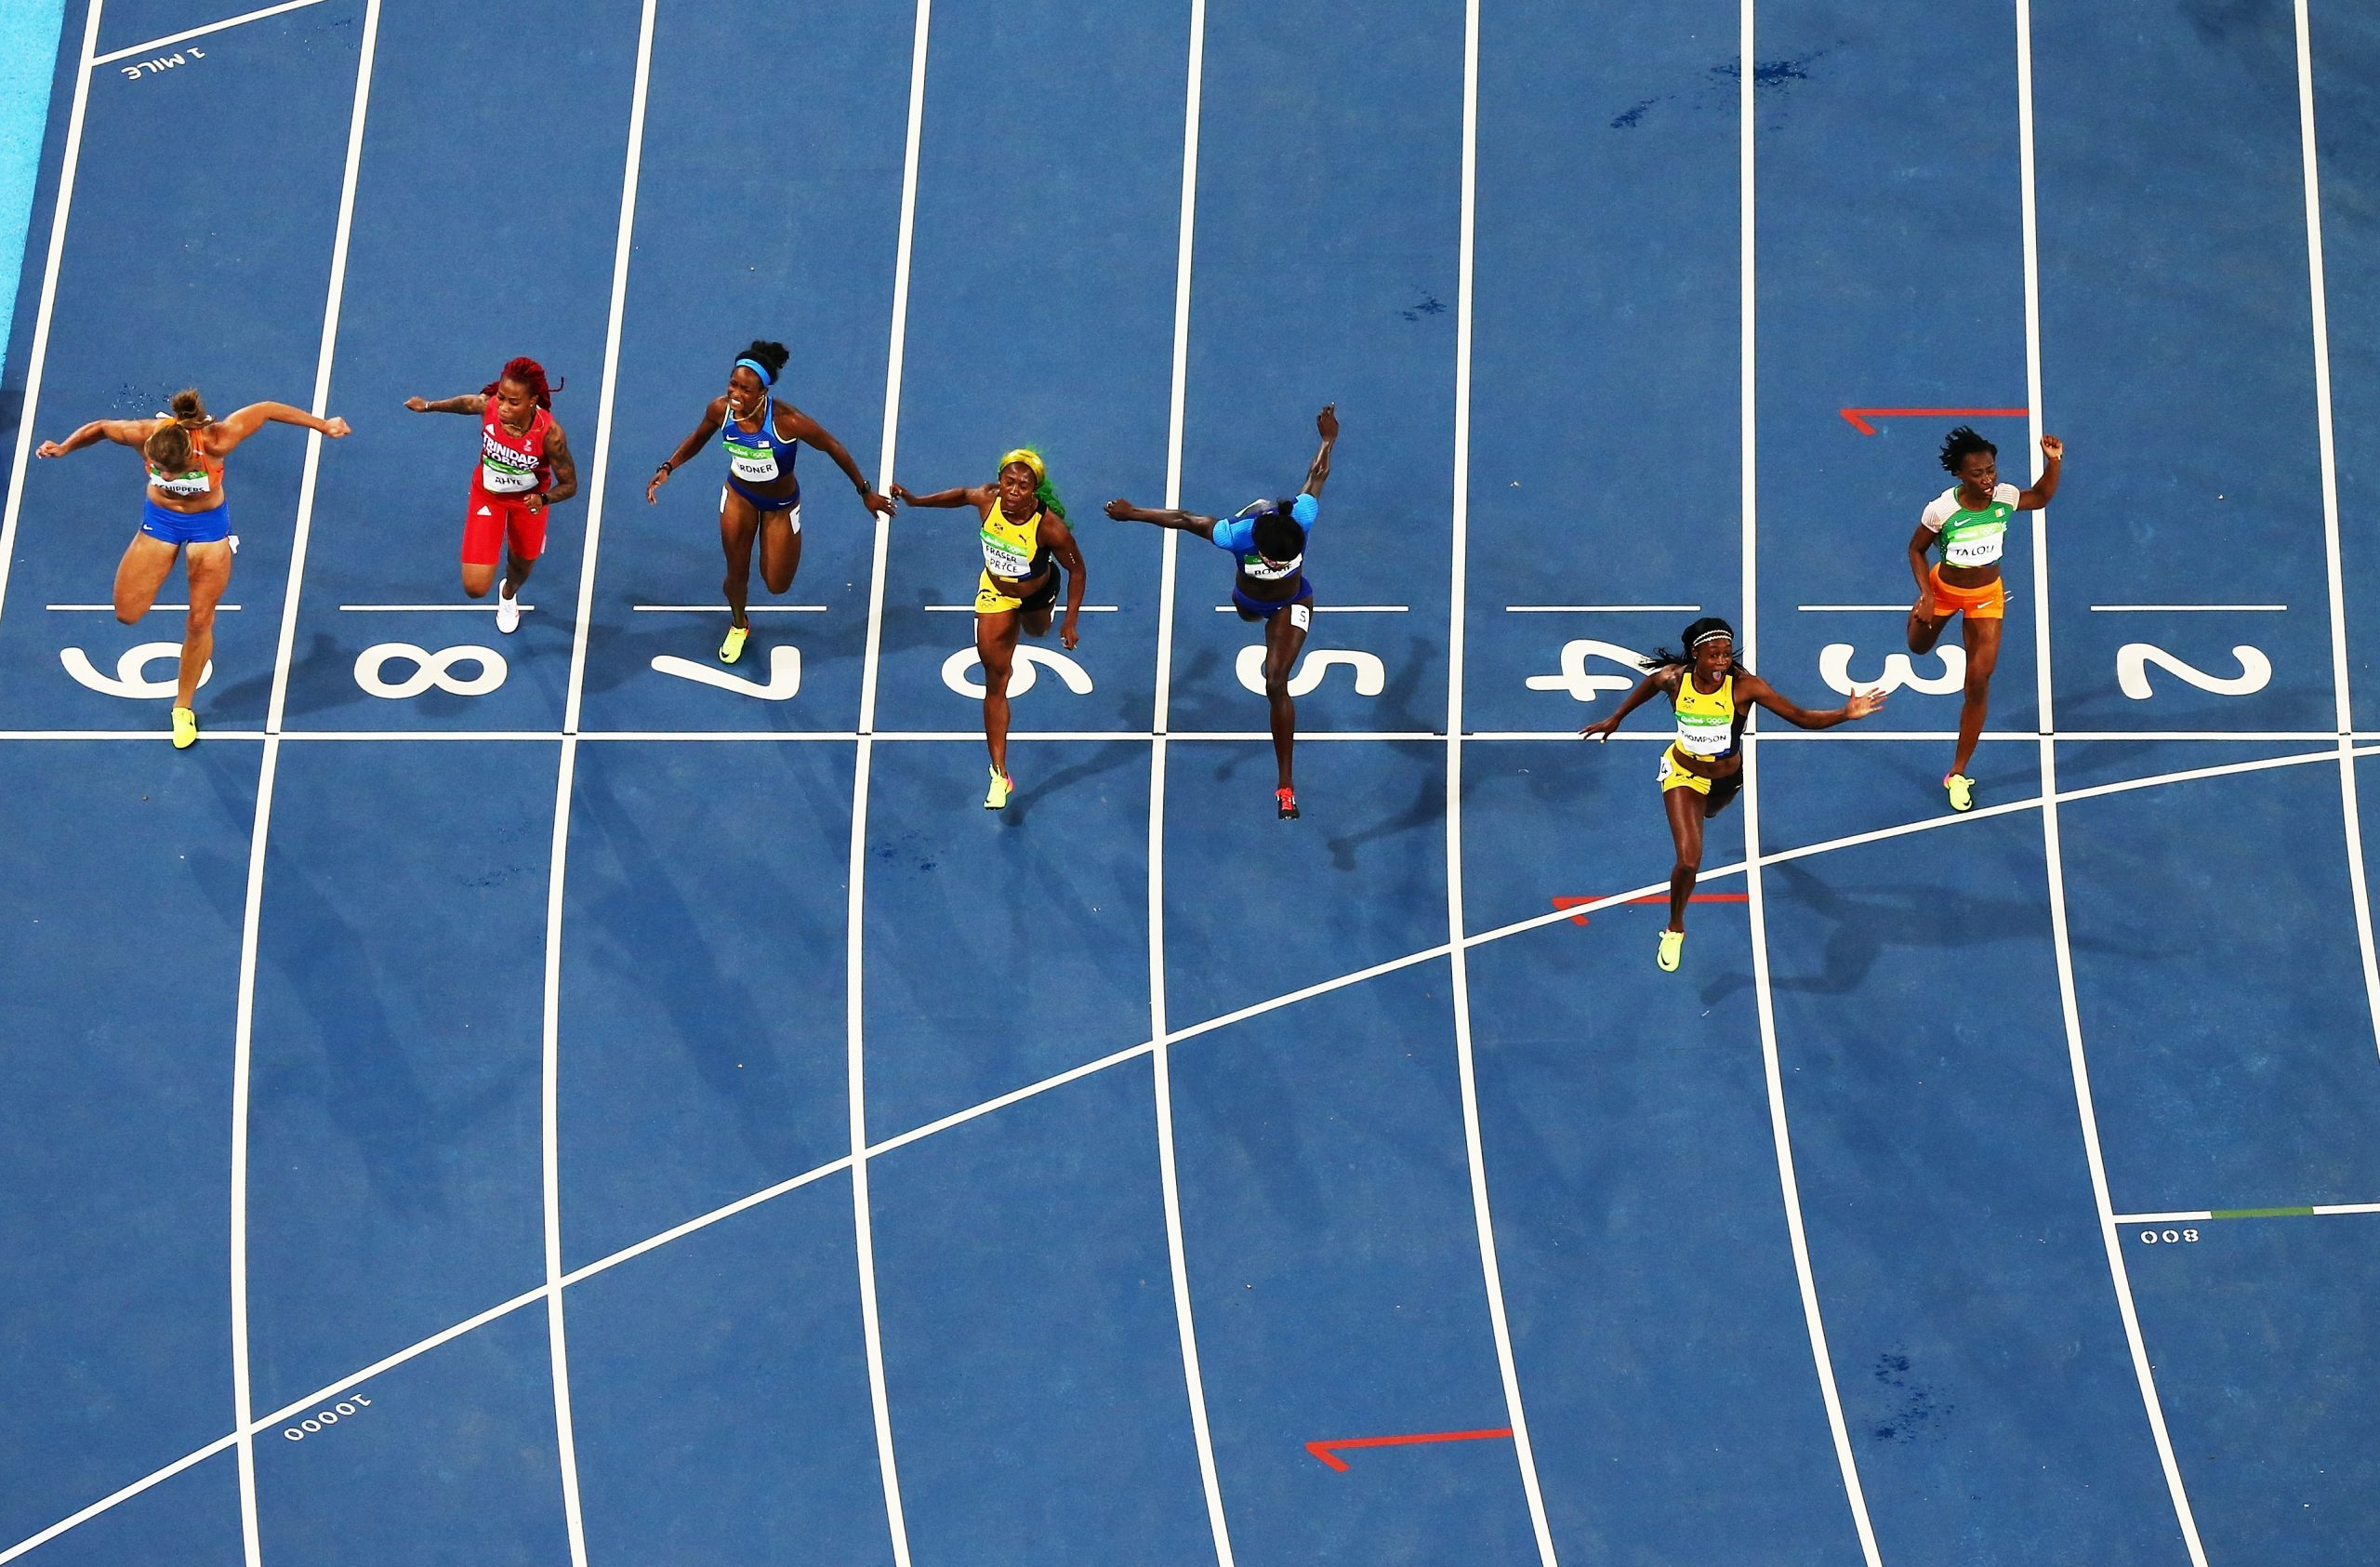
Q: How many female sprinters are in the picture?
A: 7